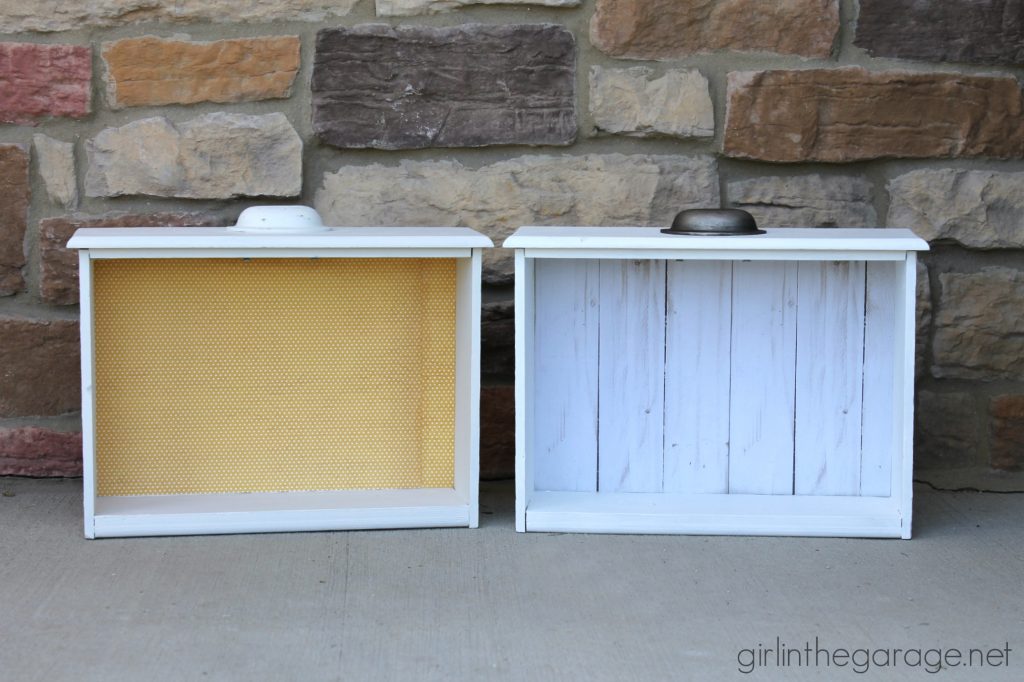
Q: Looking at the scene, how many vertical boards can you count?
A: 6